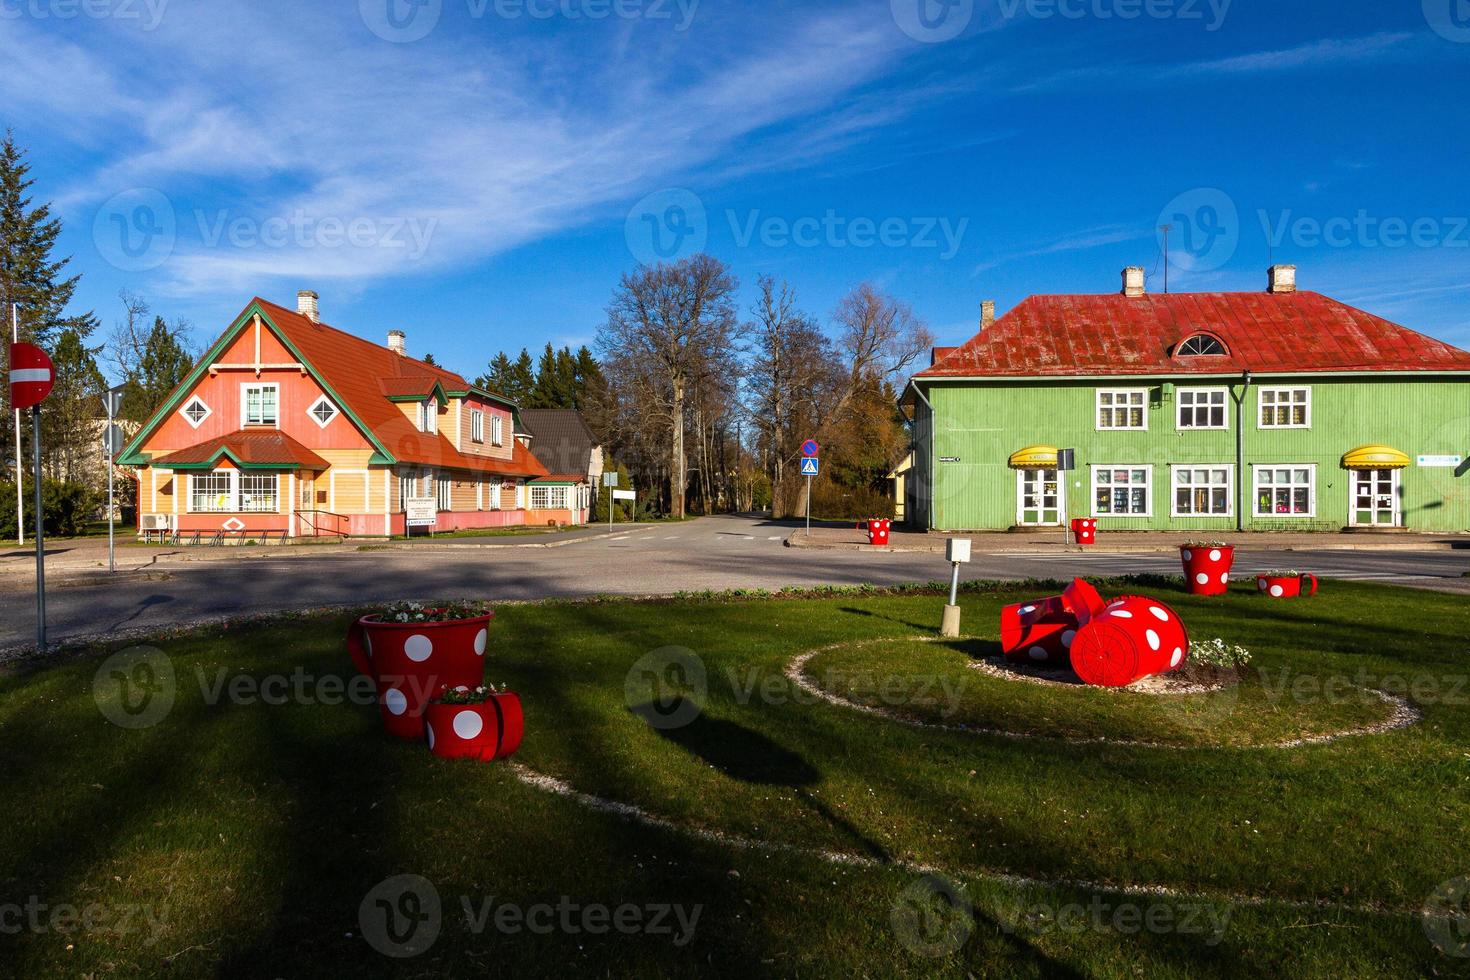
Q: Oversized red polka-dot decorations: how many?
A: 8